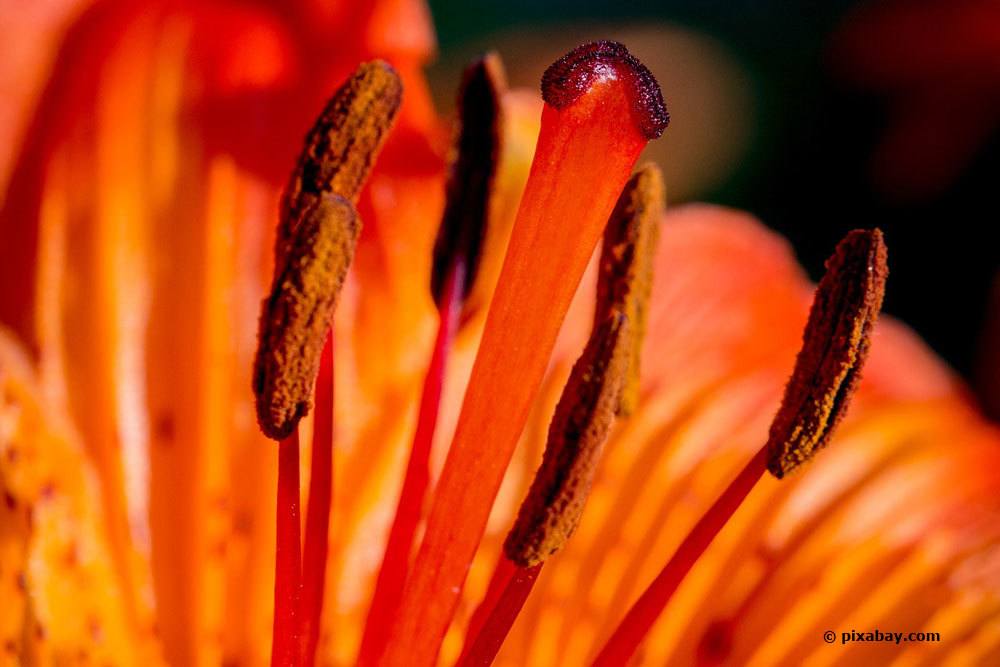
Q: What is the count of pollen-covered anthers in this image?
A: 6